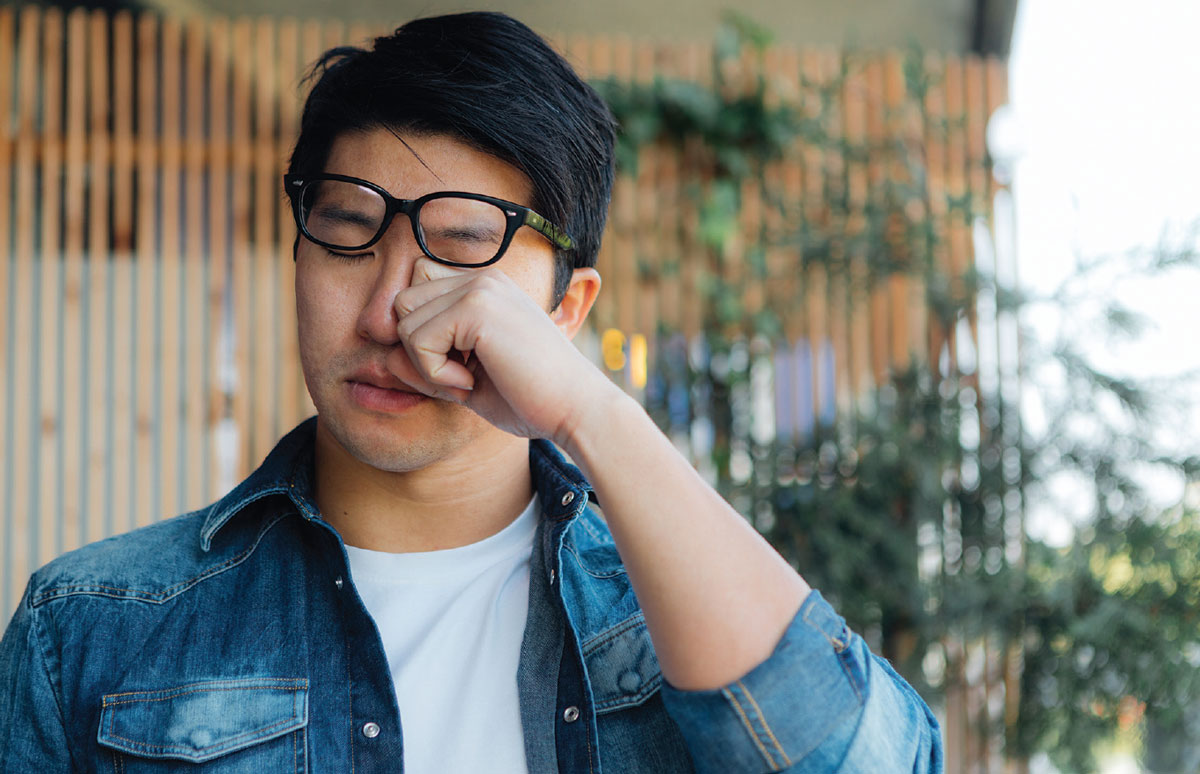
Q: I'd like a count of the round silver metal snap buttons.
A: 5